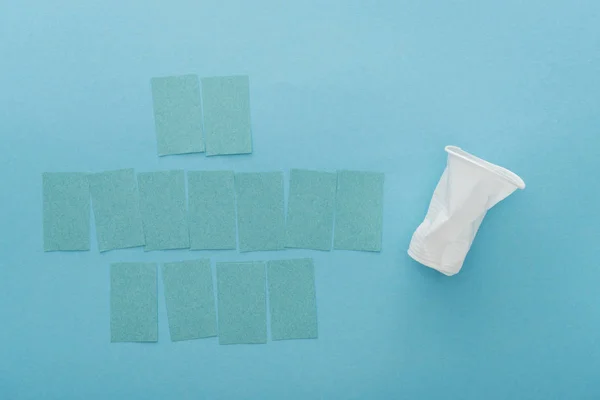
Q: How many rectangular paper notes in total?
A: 13